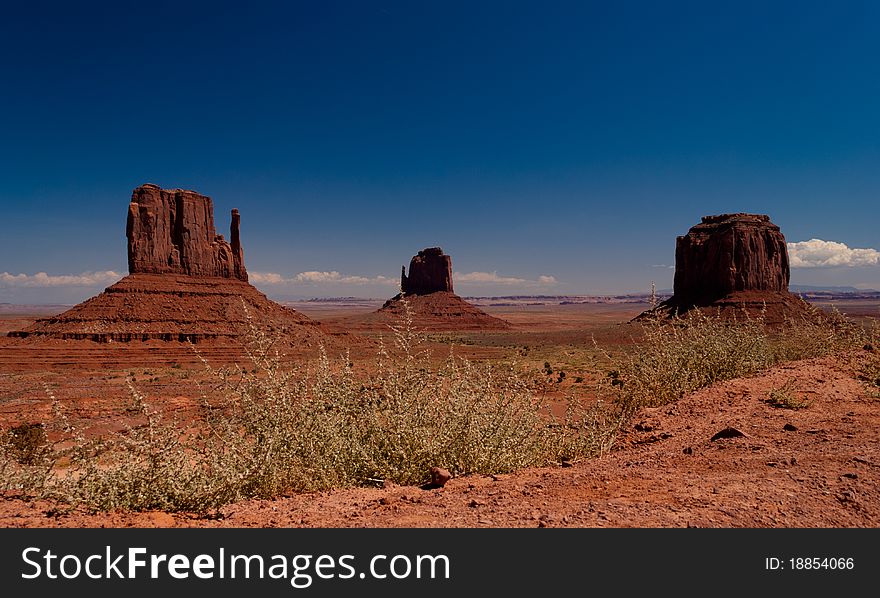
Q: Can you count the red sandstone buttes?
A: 3